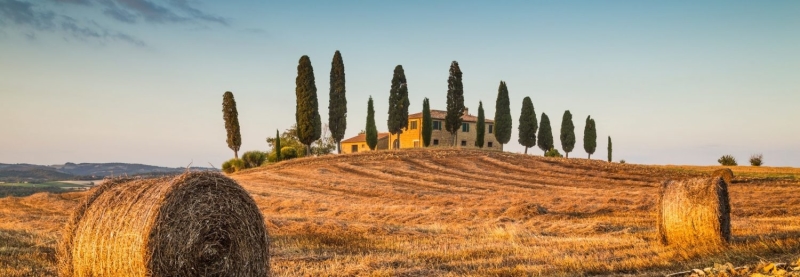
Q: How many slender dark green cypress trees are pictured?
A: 15